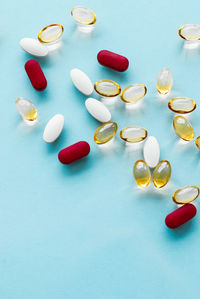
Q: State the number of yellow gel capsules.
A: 15